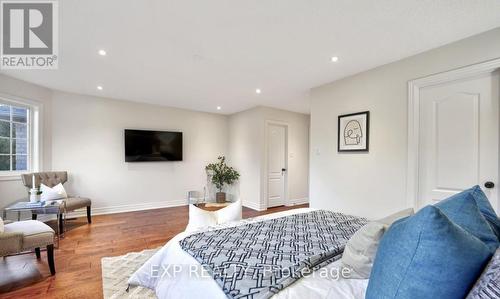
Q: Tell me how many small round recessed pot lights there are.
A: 5